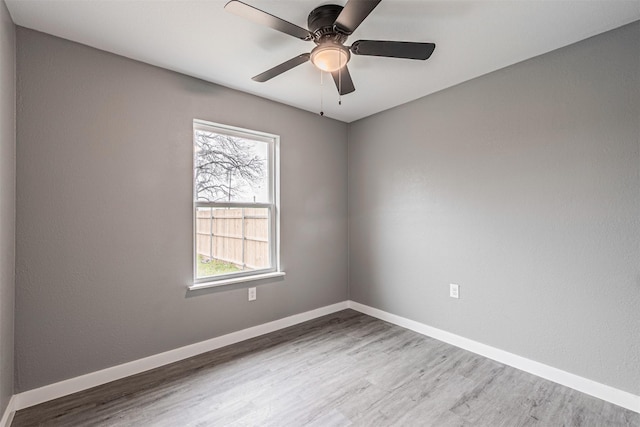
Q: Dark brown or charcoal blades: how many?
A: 5